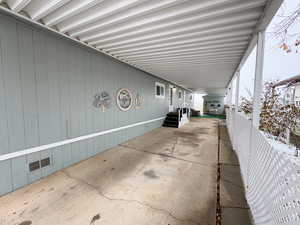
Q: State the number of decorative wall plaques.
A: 3